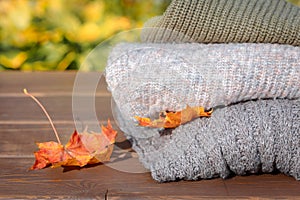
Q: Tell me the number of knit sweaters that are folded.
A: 3